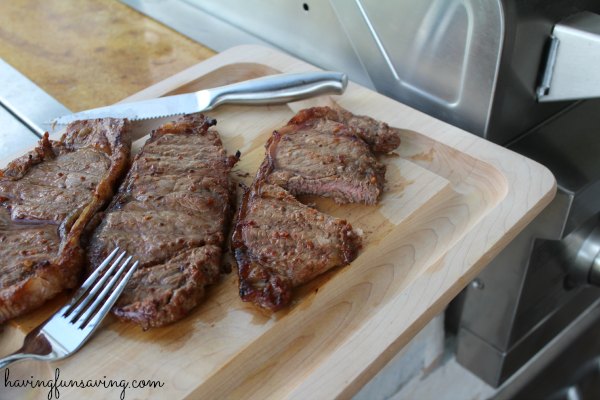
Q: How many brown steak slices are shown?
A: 3